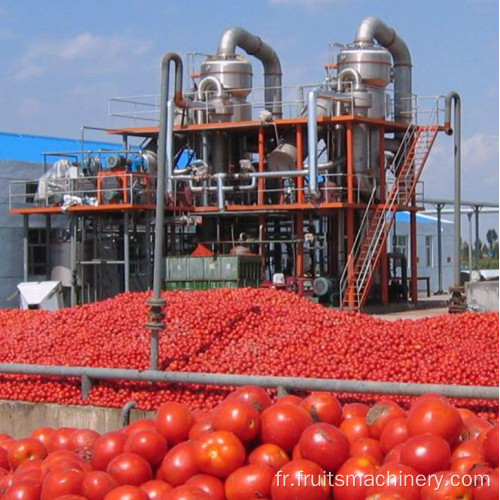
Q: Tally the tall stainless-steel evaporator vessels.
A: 2